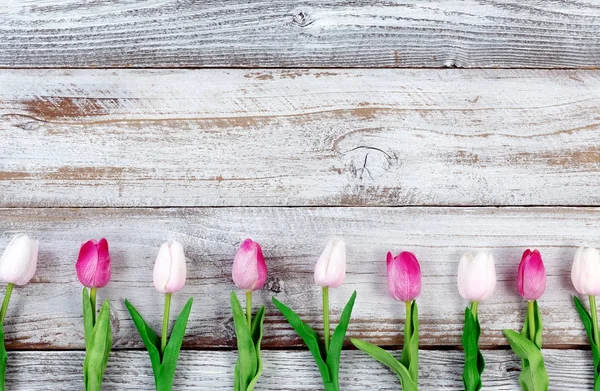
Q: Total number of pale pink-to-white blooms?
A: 5